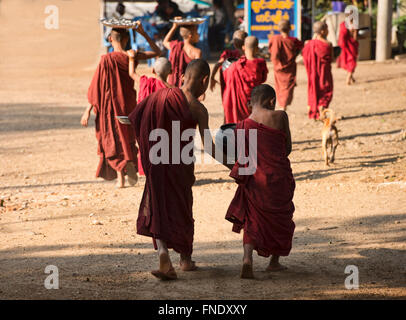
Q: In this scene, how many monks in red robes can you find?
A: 10